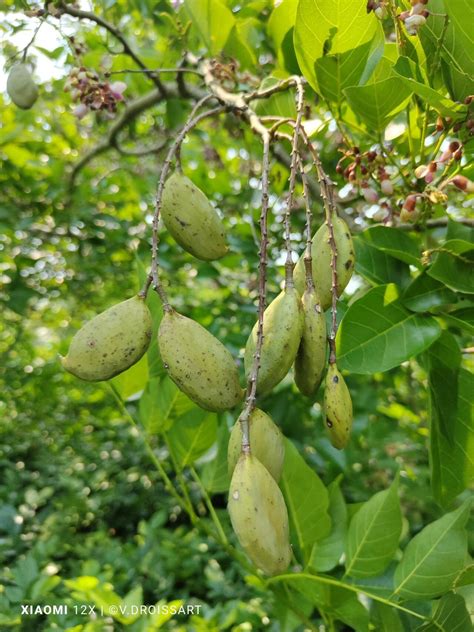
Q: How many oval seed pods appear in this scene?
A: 10